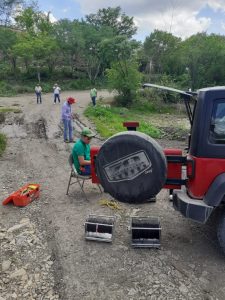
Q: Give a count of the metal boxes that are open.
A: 2